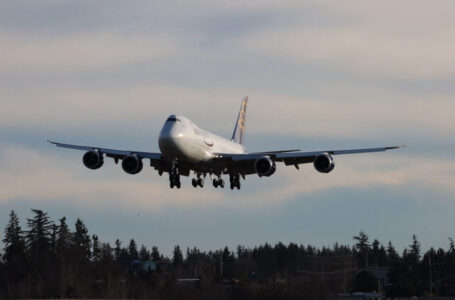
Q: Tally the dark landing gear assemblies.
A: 4